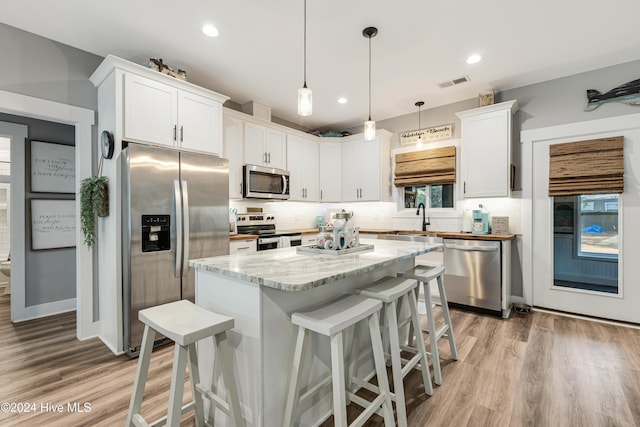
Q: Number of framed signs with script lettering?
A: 2